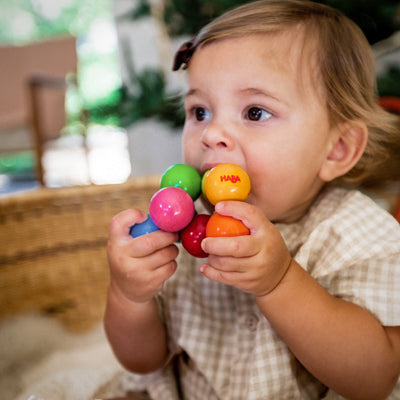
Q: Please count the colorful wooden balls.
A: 6